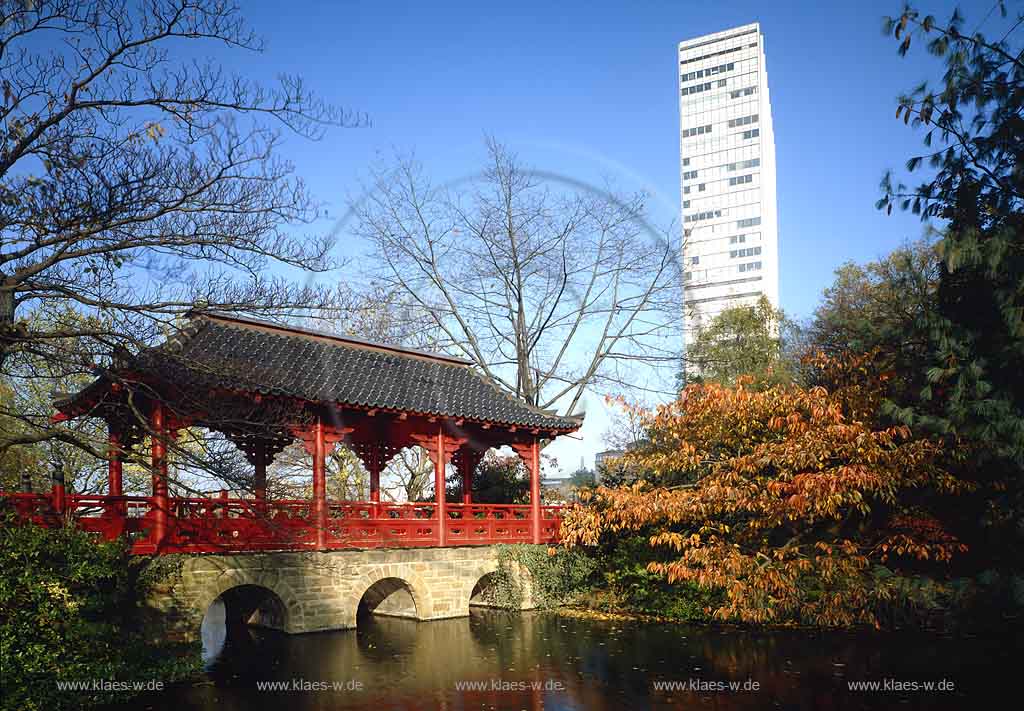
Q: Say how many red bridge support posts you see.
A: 8